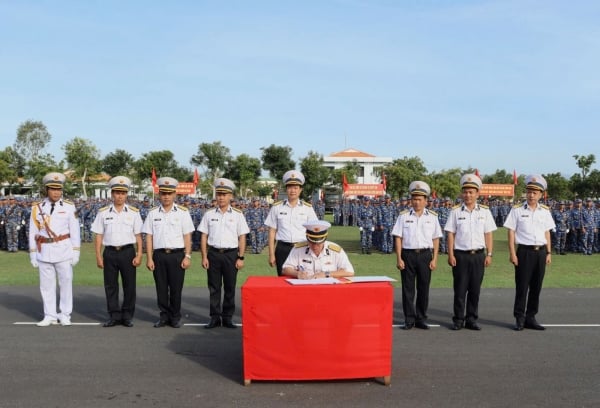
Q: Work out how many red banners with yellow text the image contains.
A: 3